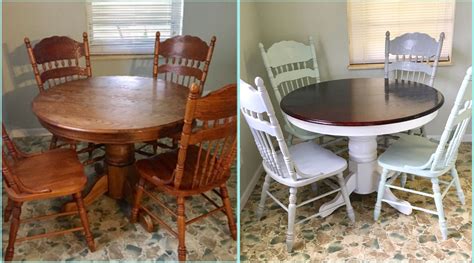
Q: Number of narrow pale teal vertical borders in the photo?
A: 3